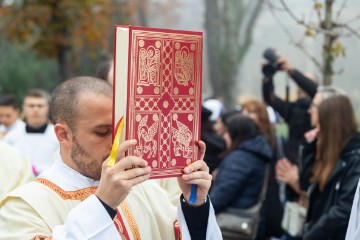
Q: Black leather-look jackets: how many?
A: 1